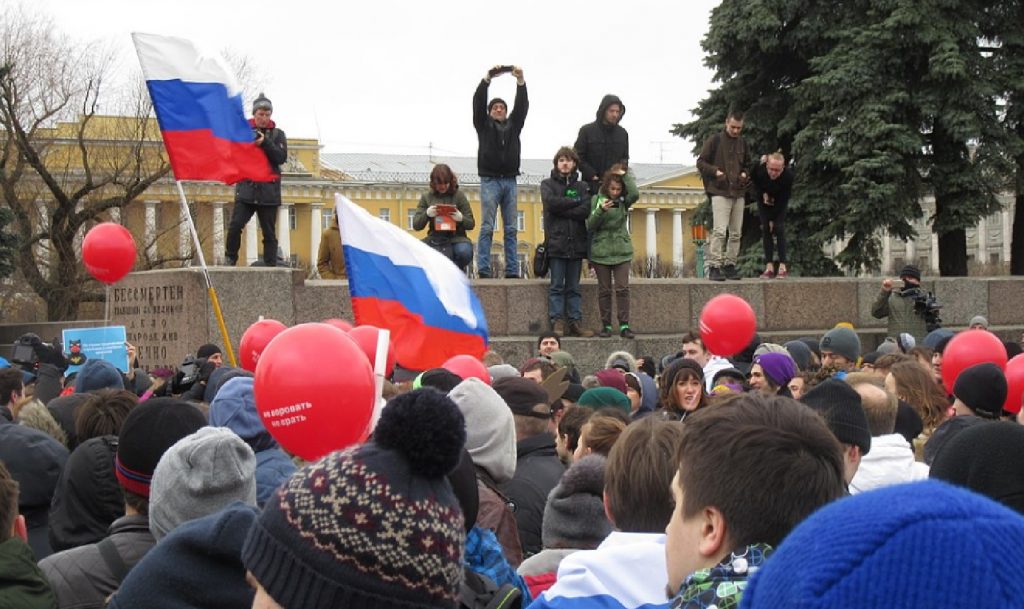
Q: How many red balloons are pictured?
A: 9